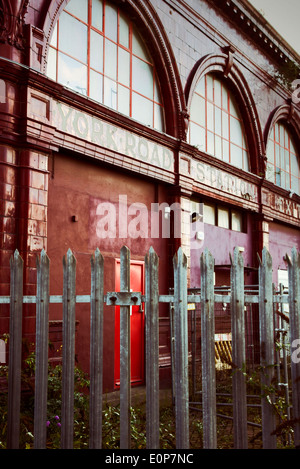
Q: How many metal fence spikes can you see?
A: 11